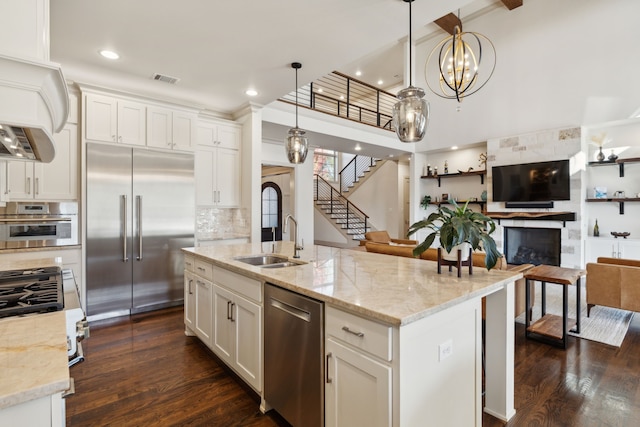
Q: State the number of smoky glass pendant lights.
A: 2